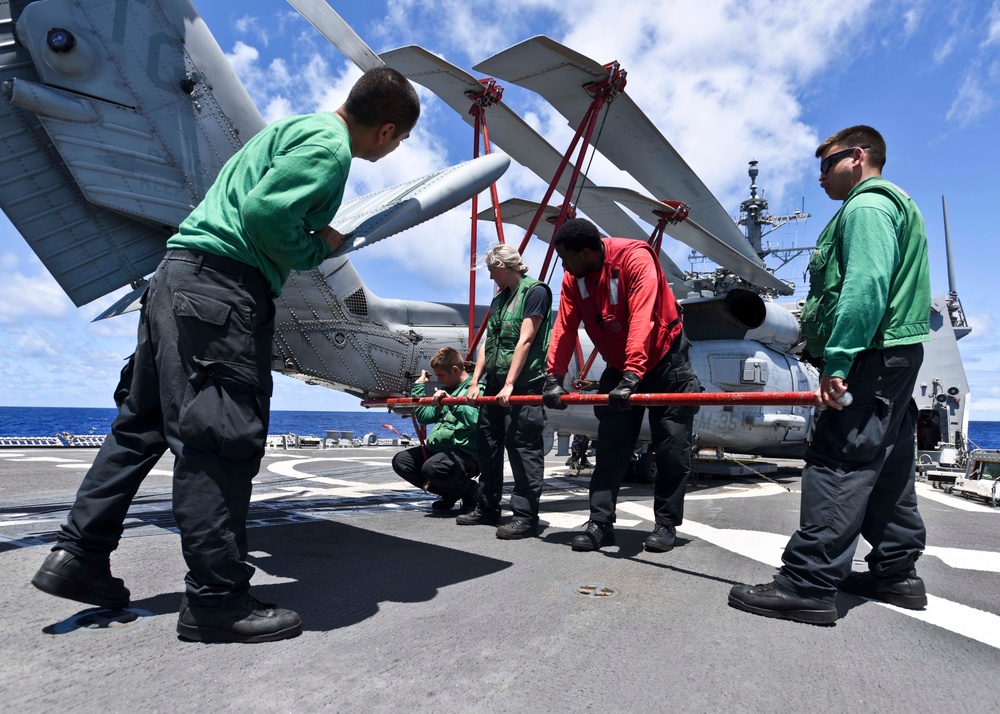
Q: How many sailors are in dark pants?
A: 5